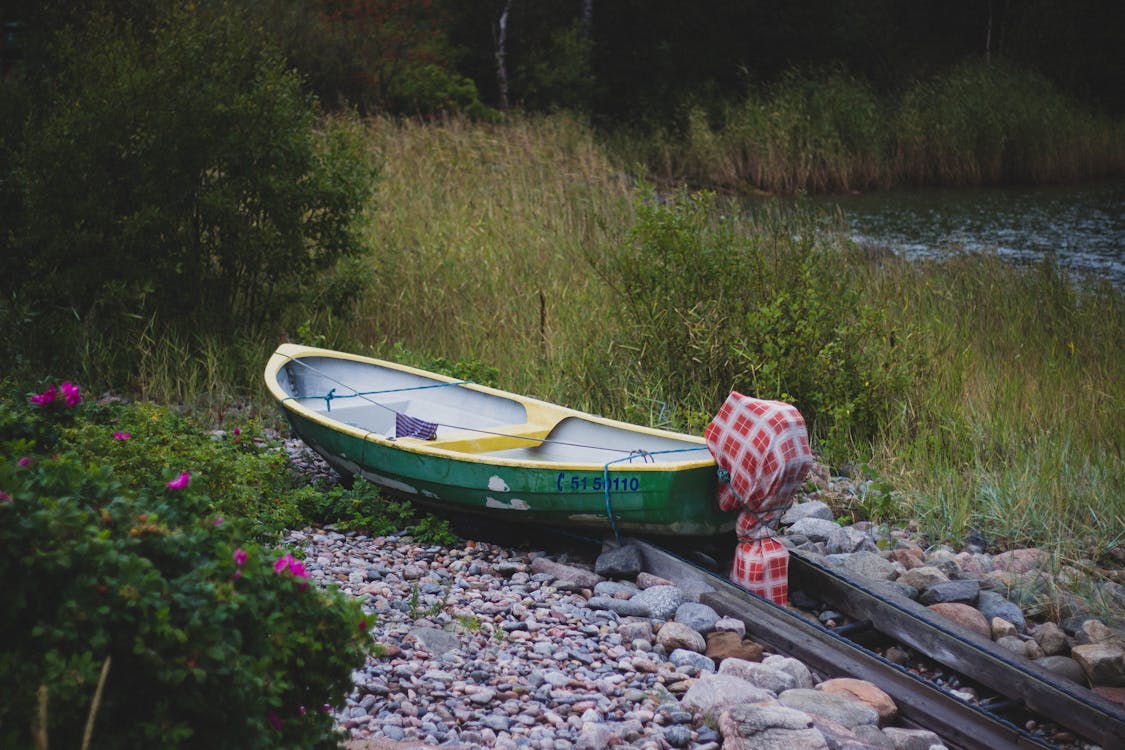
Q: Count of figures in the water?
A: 0